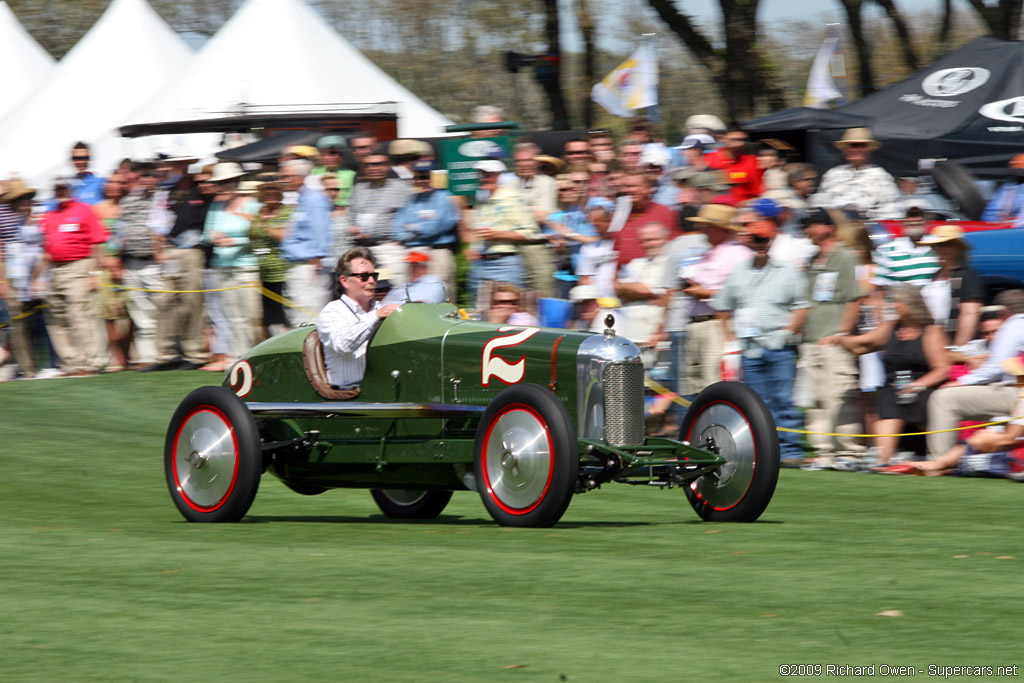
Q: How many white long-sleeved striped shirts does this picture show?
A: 1